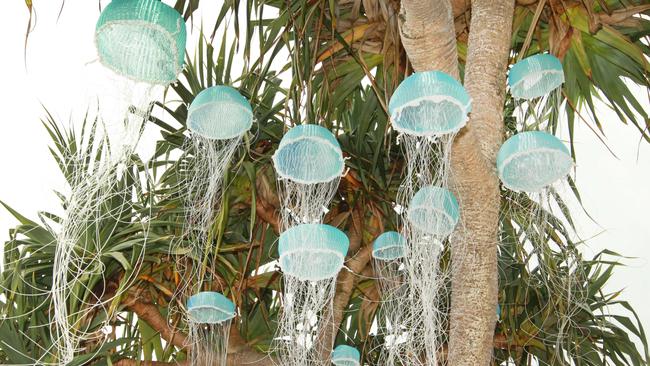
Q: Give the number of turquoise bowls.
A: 11